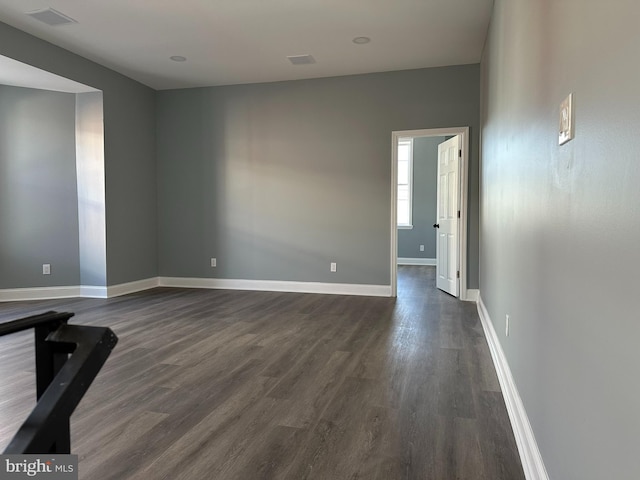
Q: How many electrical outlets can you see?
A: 5